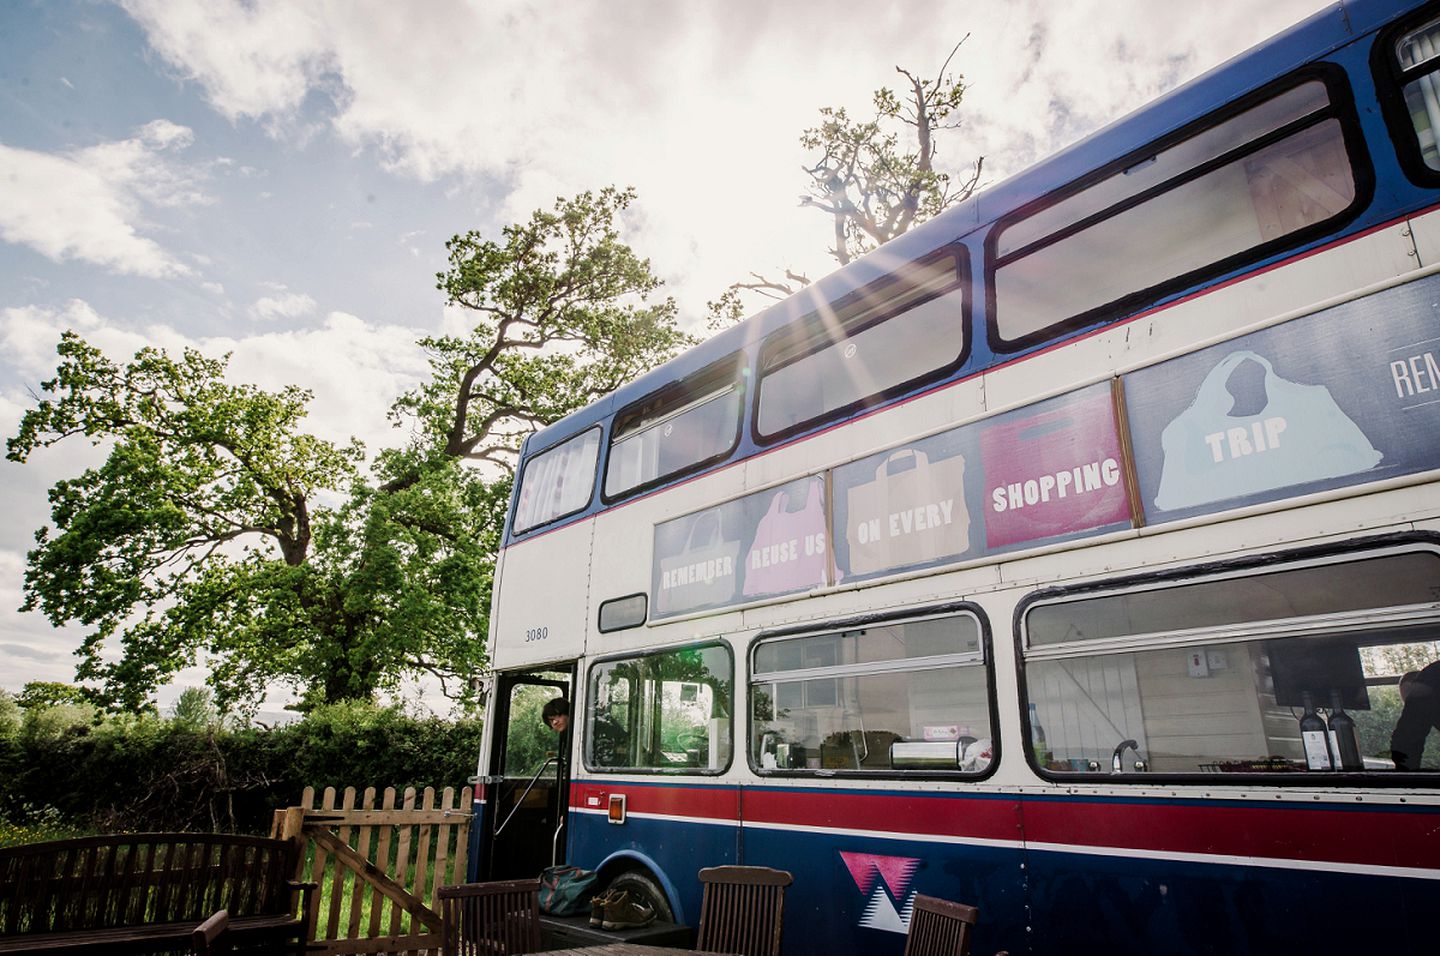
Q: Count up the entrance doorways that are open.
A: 1